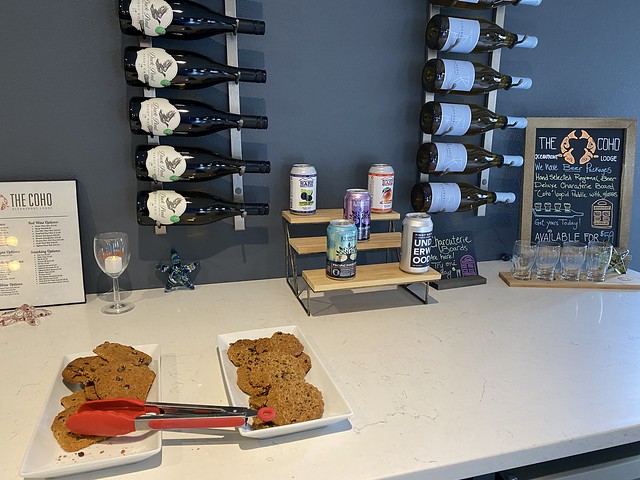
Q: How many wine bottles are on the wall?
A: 11